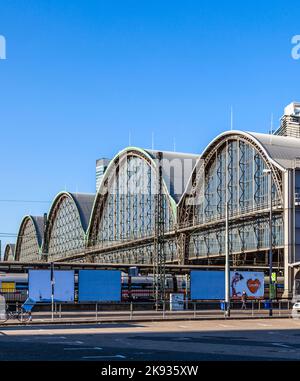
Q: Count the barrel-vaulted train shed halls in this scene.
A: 5